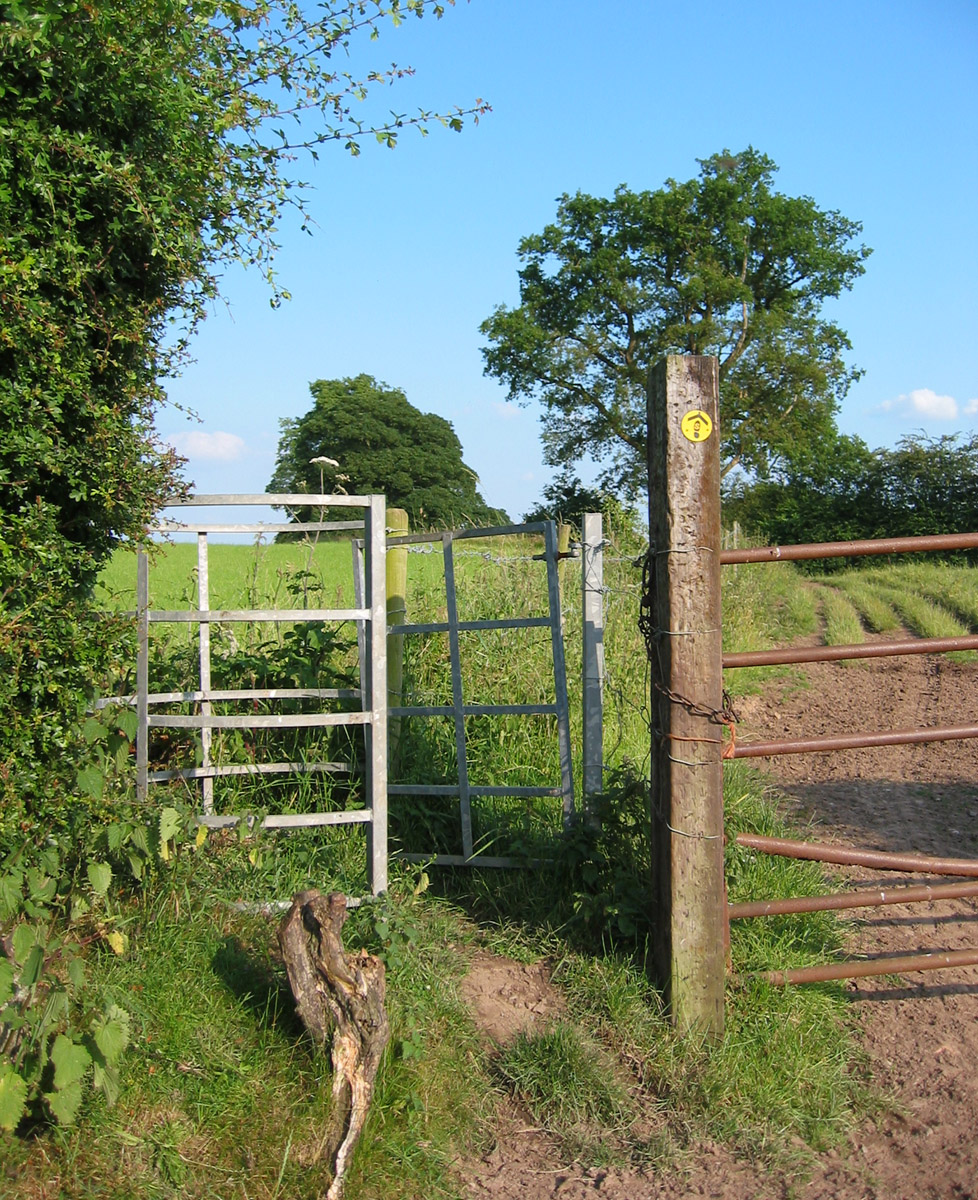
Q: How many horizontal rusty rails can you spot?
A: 6